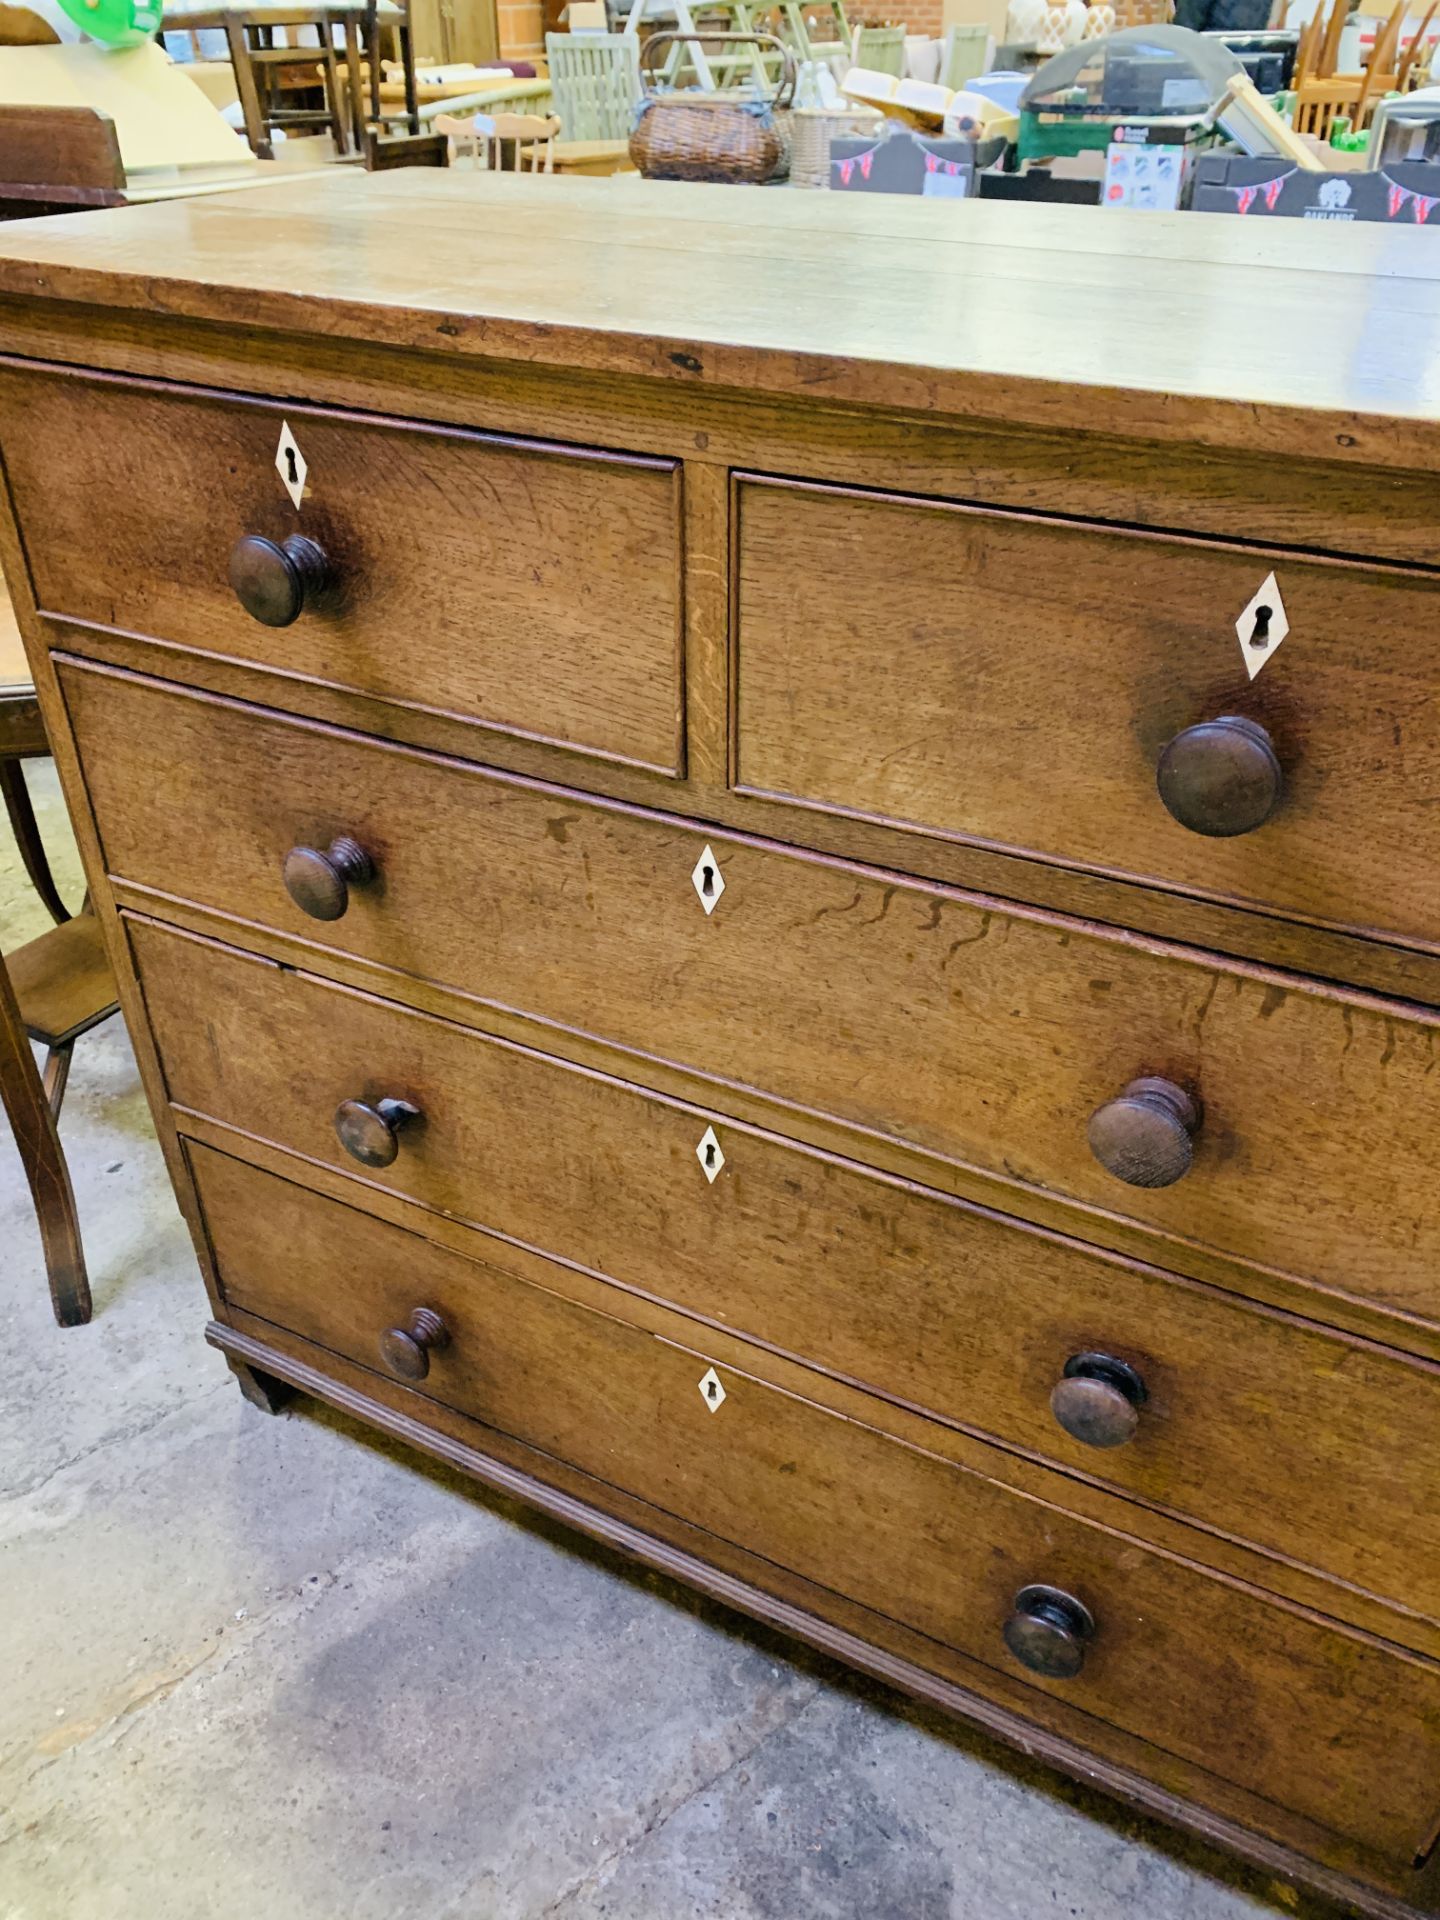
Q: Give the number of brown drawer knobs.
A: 8